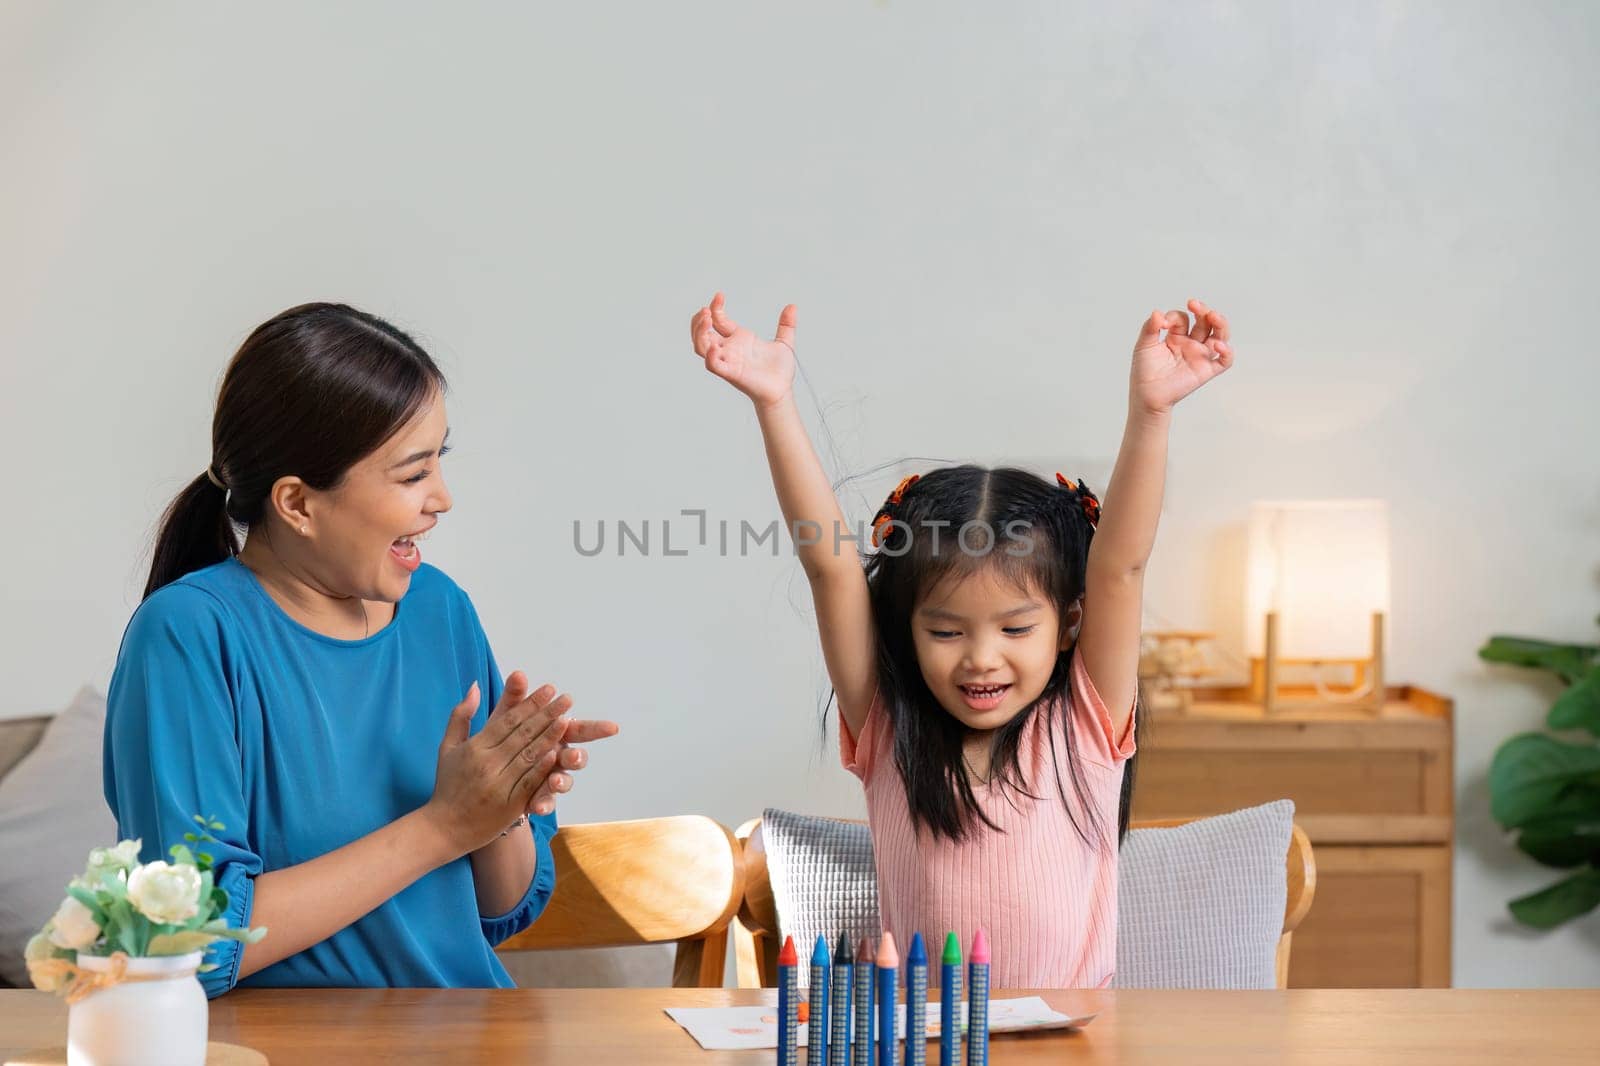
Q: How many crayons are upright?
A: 8